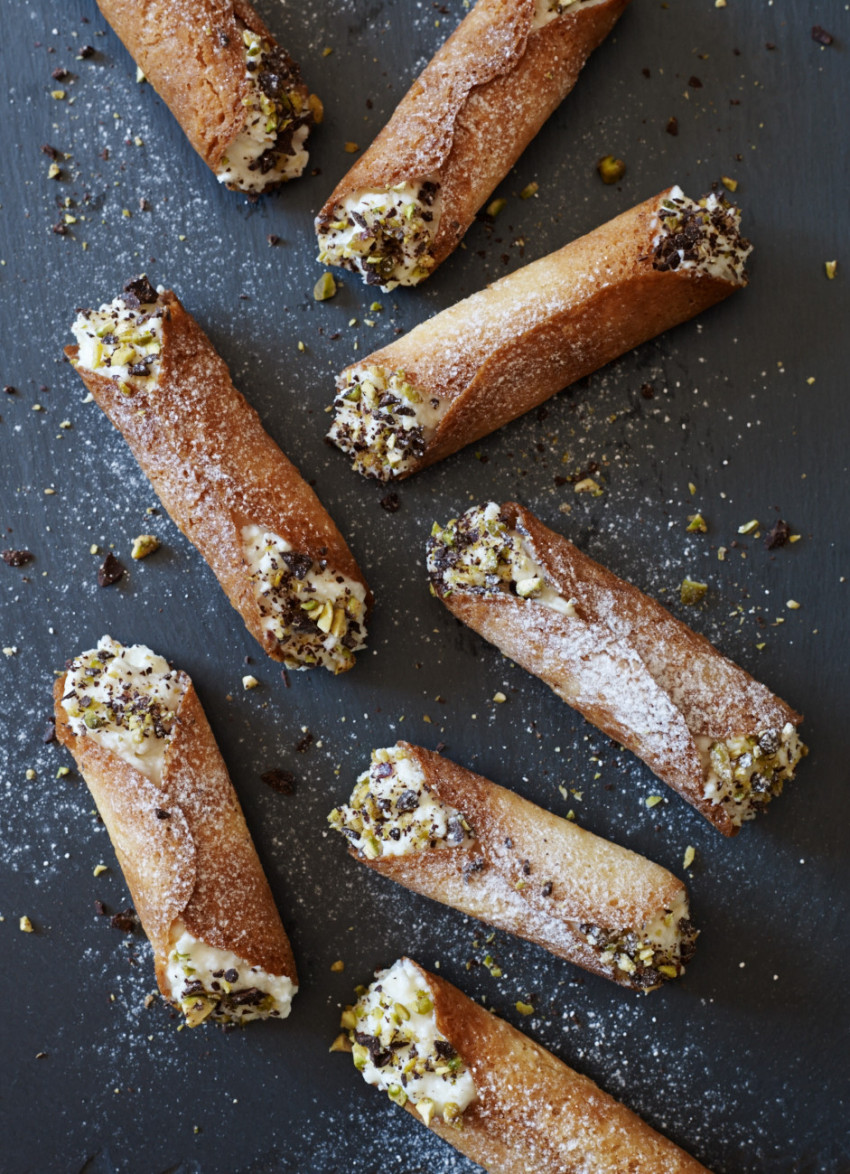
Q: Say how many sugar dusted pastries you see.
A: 8